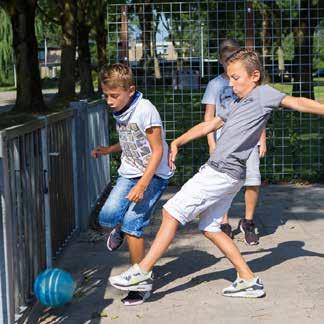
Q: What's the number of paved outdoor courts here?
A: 1